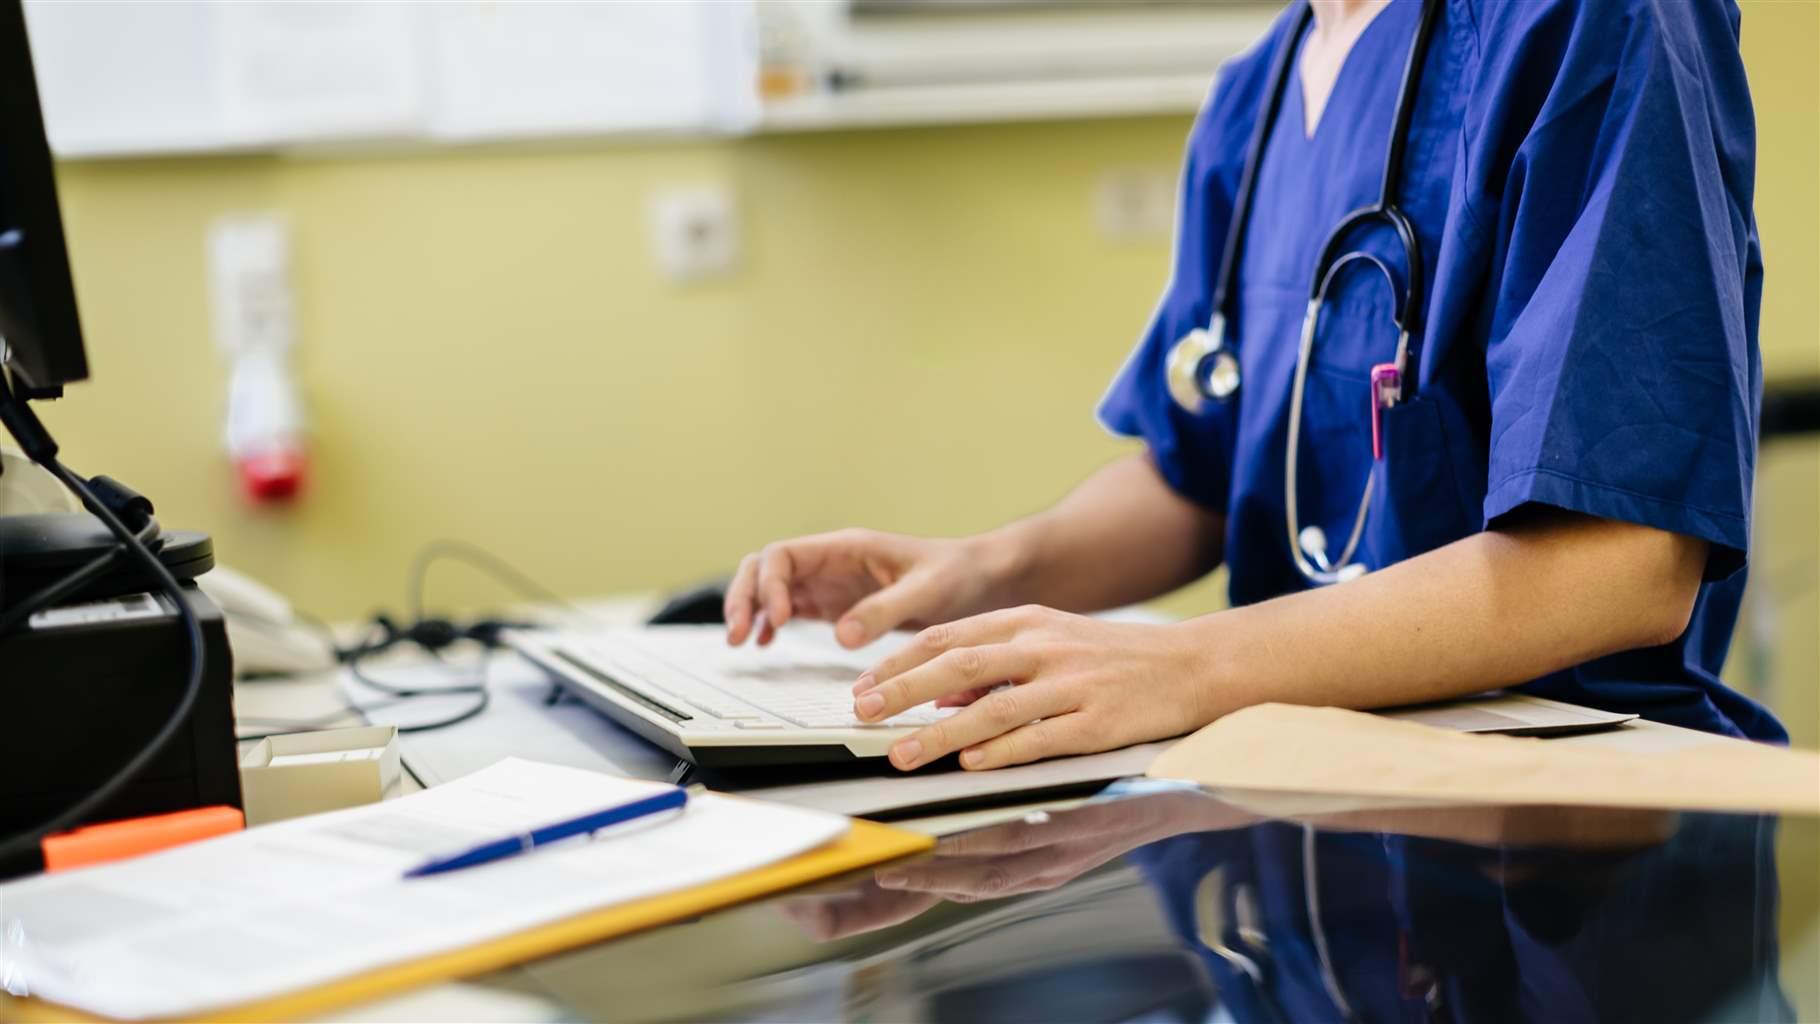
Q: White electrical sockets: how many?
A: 3